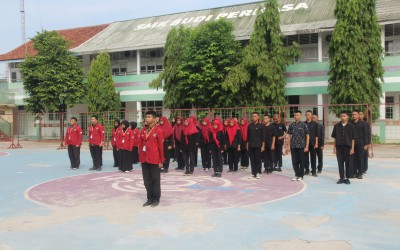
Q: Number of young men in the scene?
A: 12